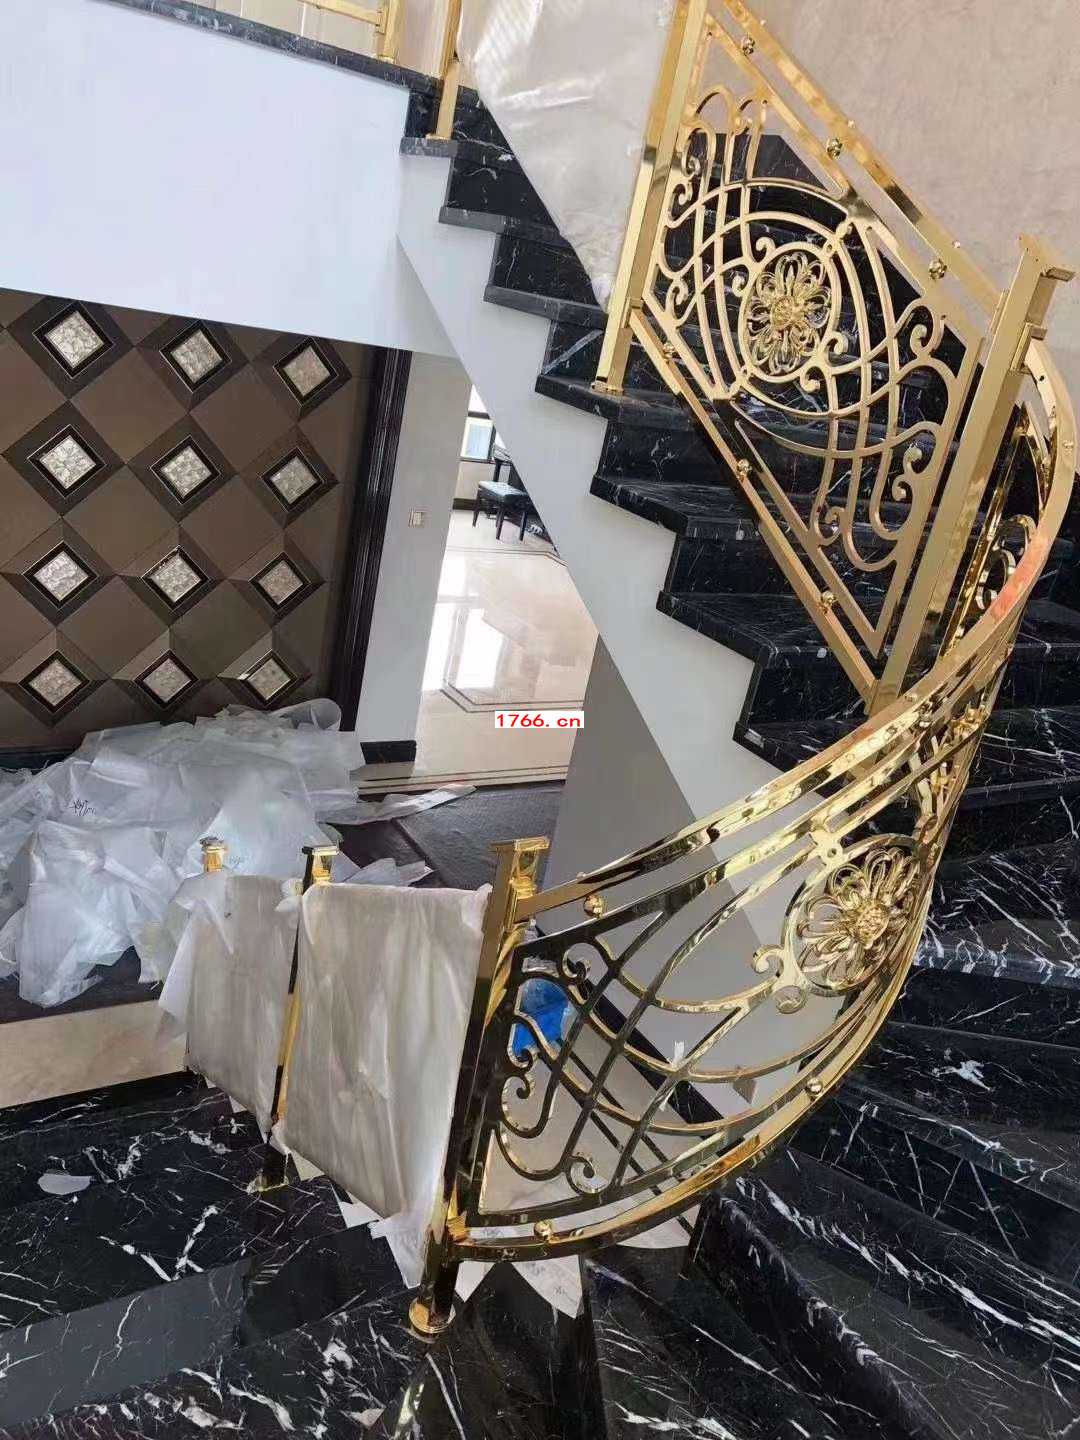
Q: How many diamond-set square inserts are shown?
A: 12